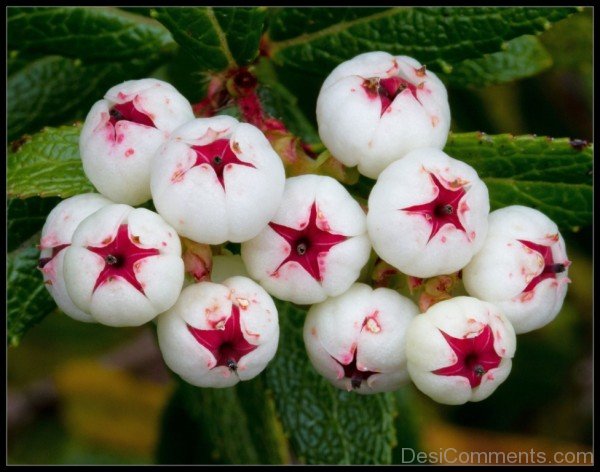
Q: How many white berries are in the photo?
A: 11